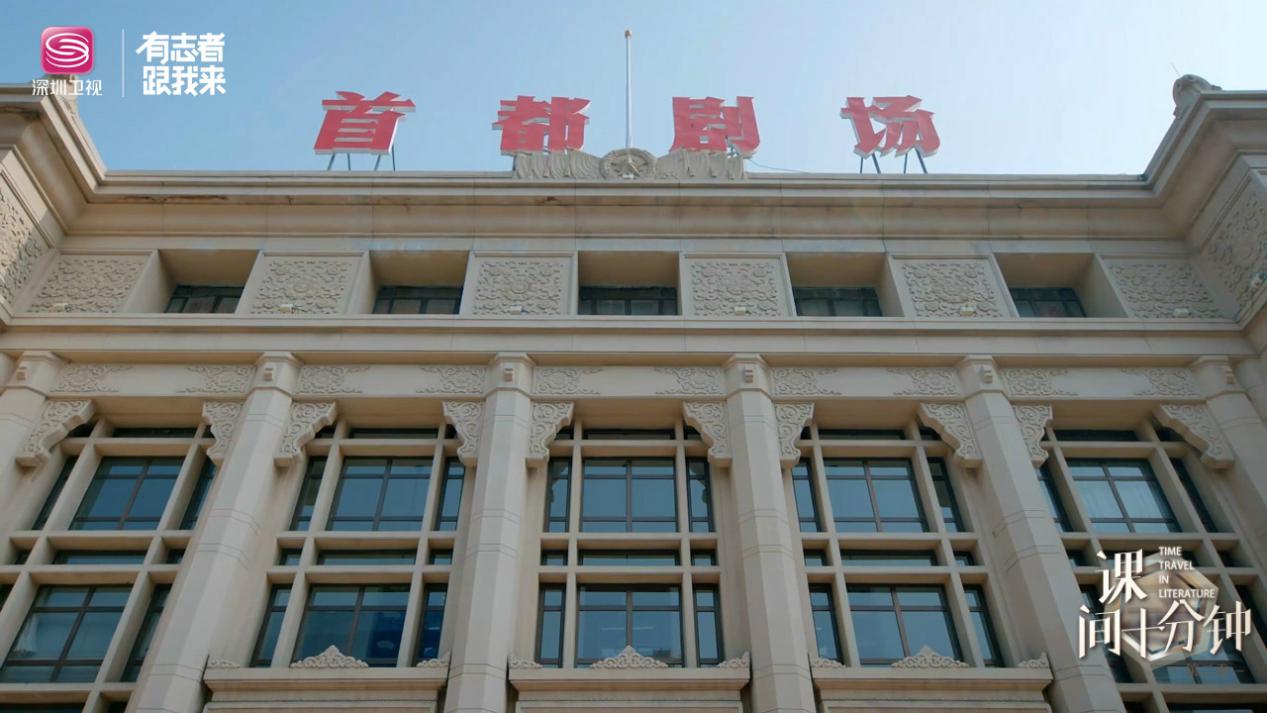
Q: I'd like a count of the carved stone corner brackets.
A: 10